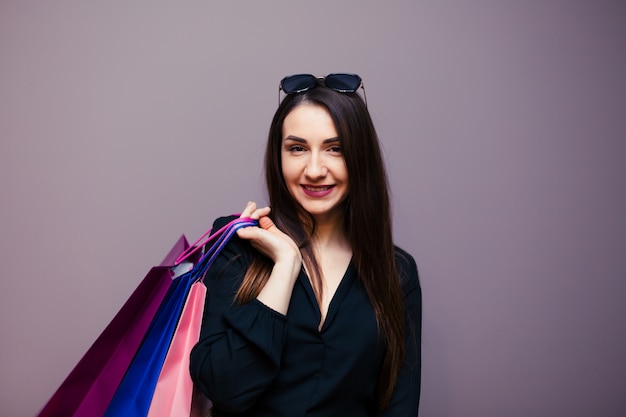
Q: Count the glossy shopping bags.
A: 3